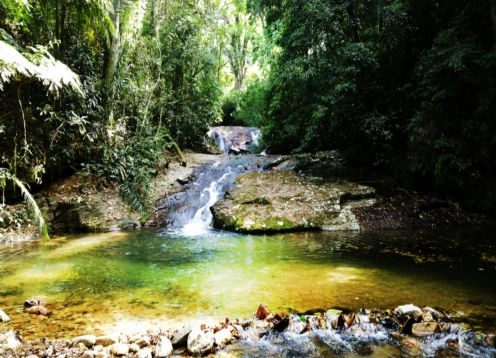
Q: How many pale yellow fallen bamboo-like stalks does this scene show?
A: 1